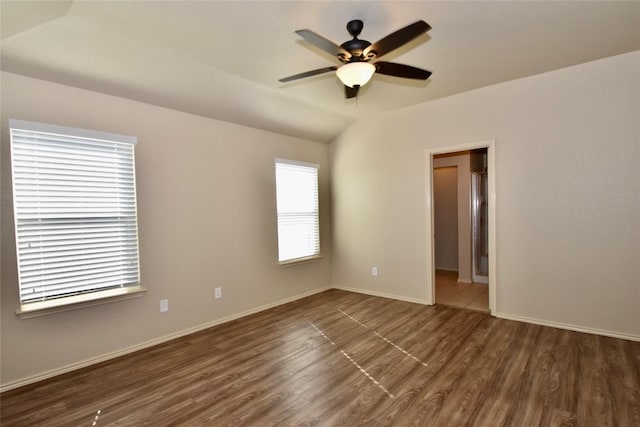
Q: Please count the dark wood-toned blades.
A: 5